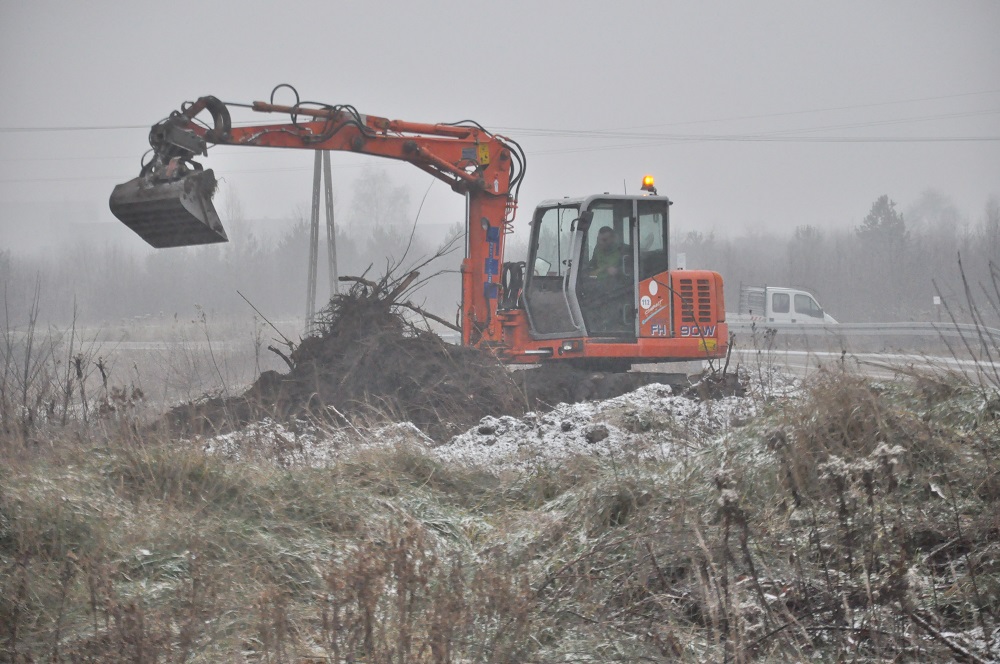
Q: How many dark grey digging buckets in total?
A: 1